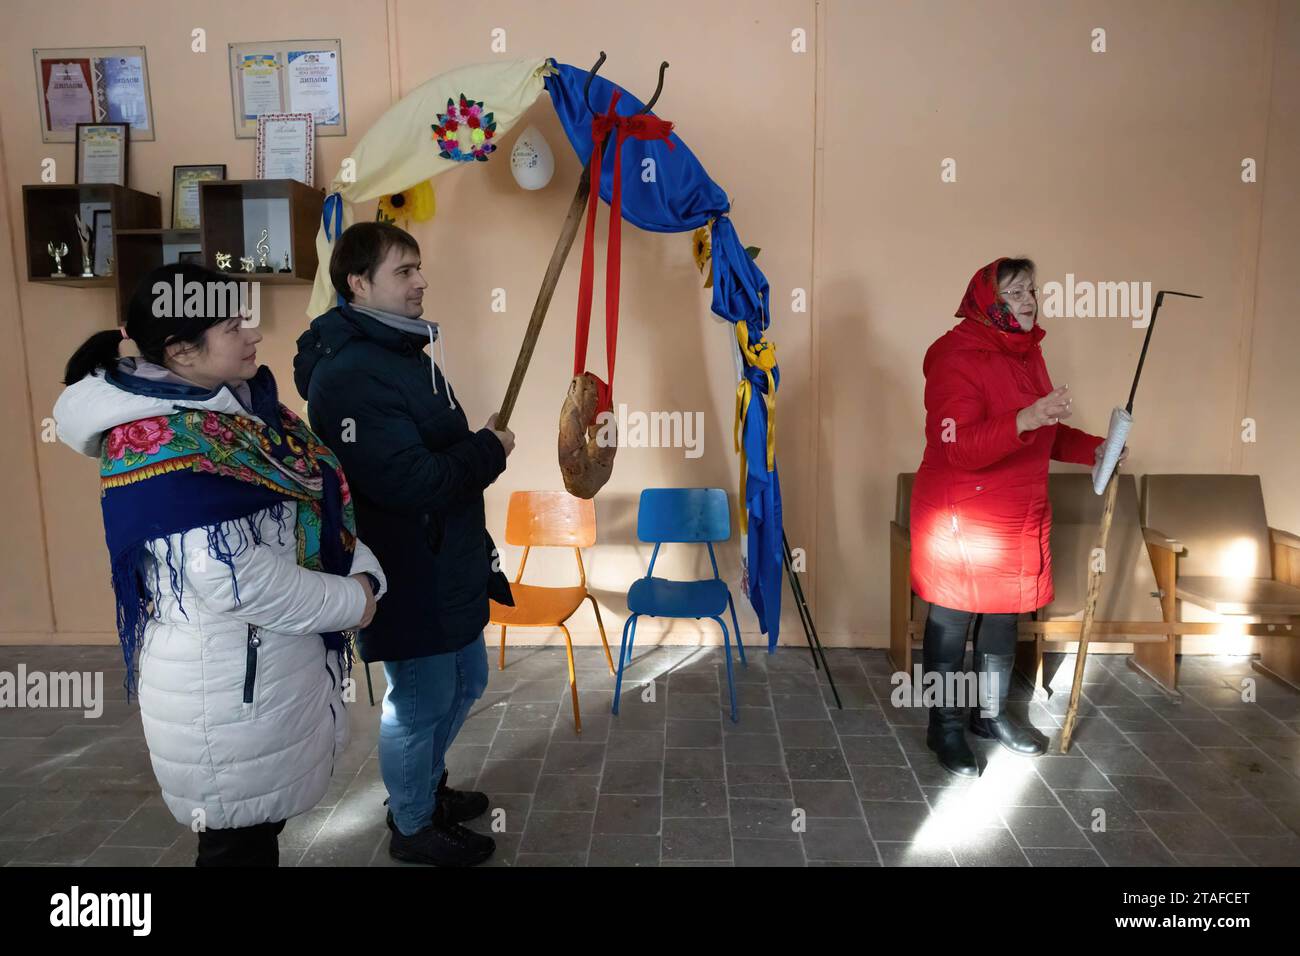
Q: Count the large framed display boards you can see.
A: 2